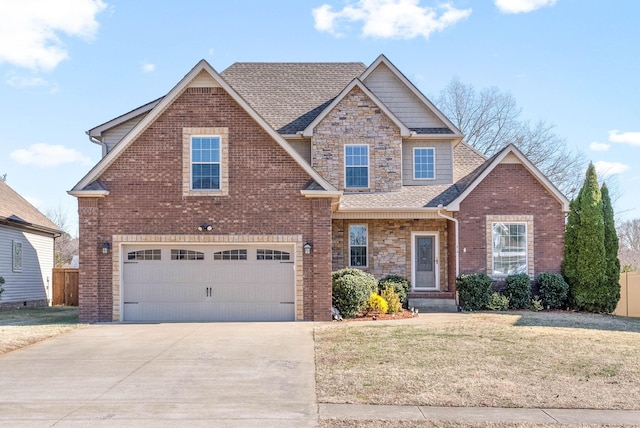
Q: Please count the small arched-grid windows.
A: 4